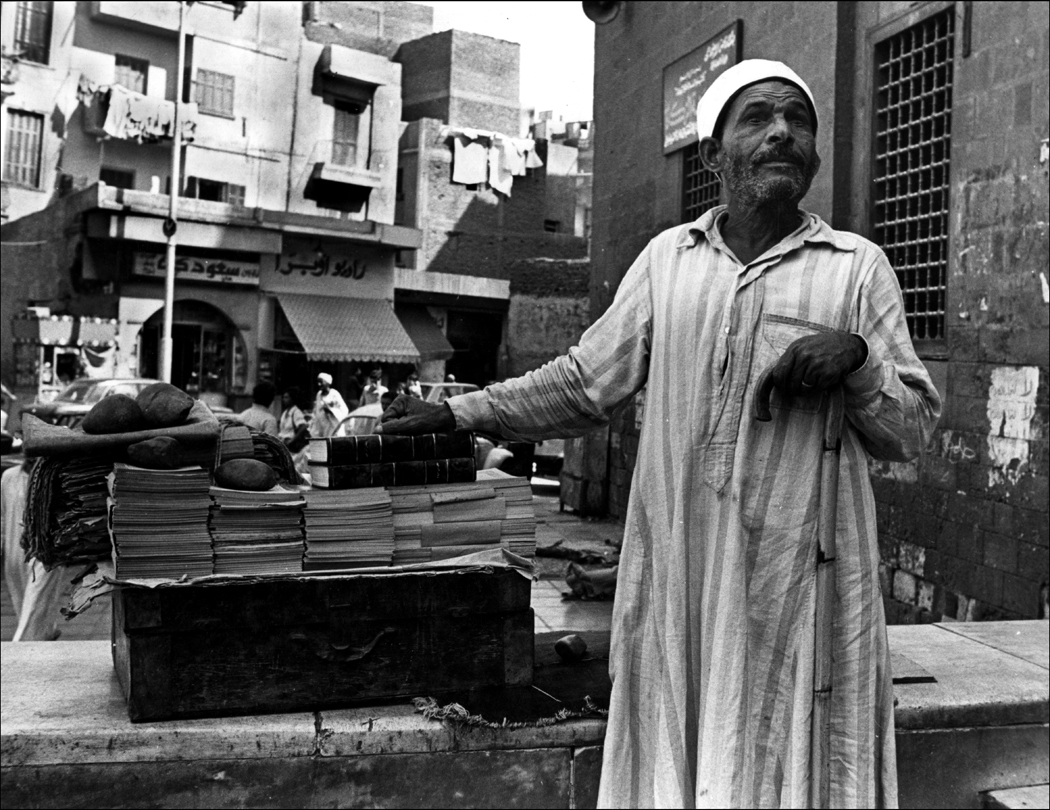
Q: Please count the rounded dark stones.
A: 5